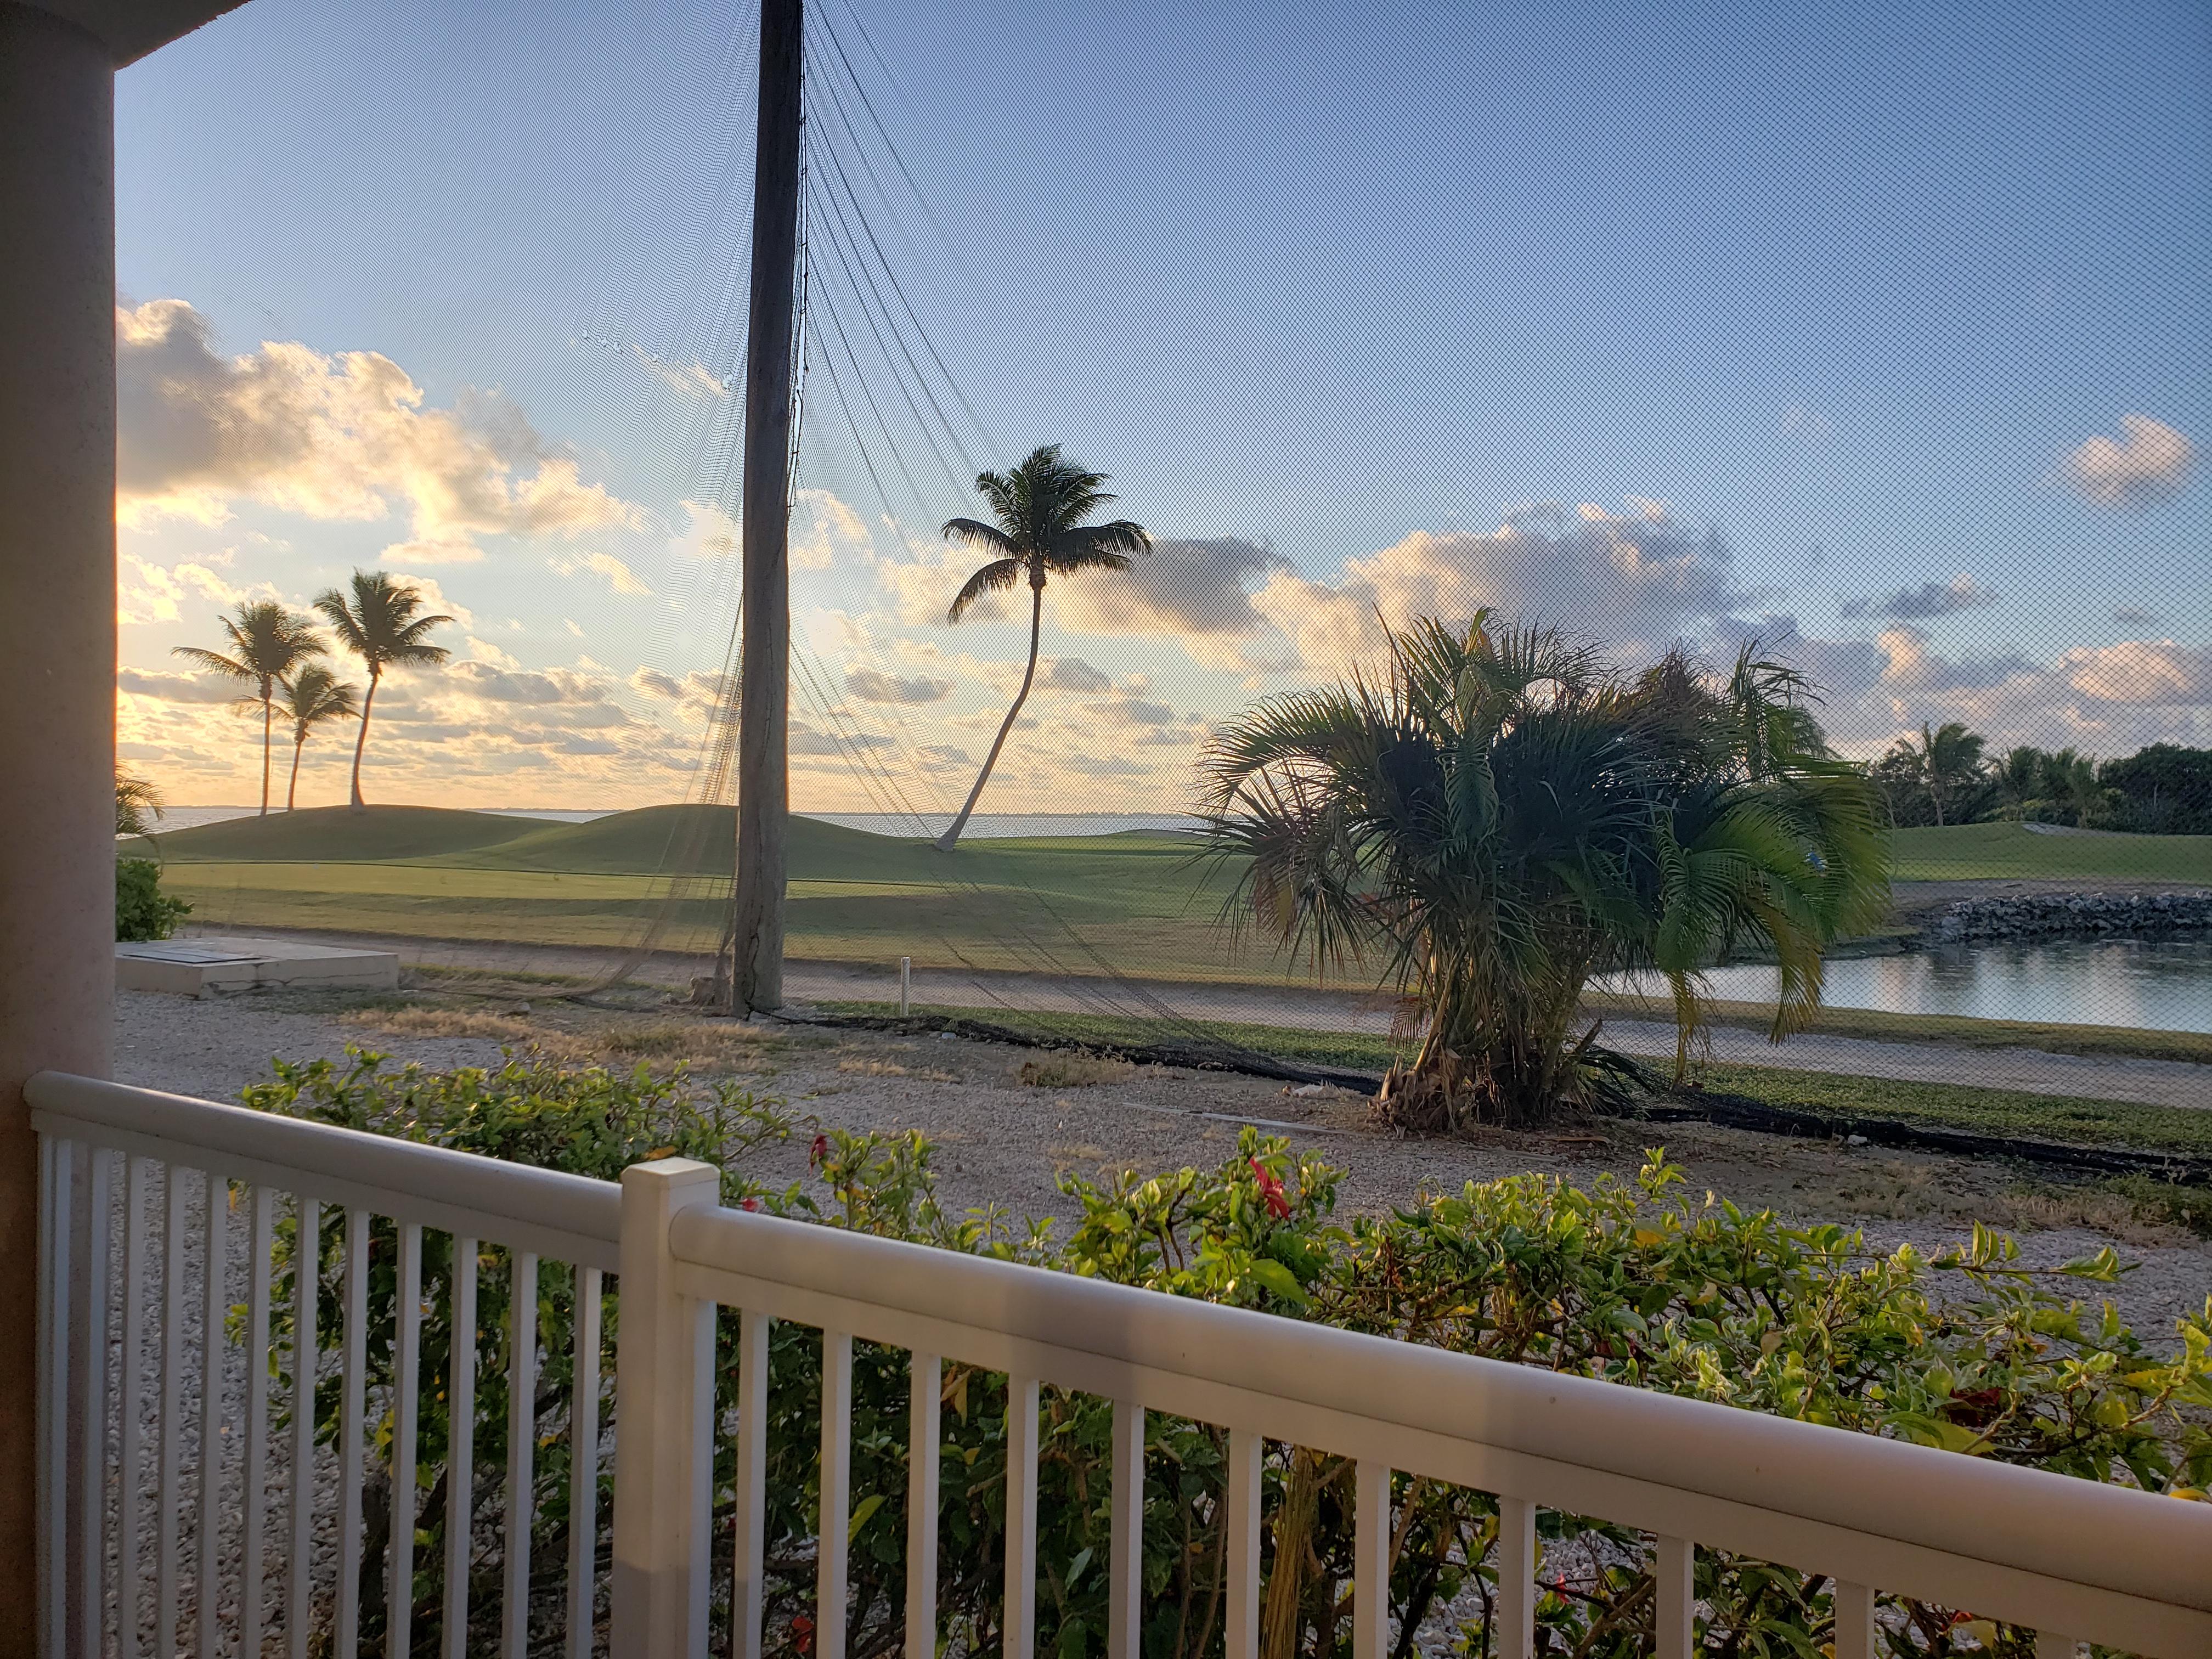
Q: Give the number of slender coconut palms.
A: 4